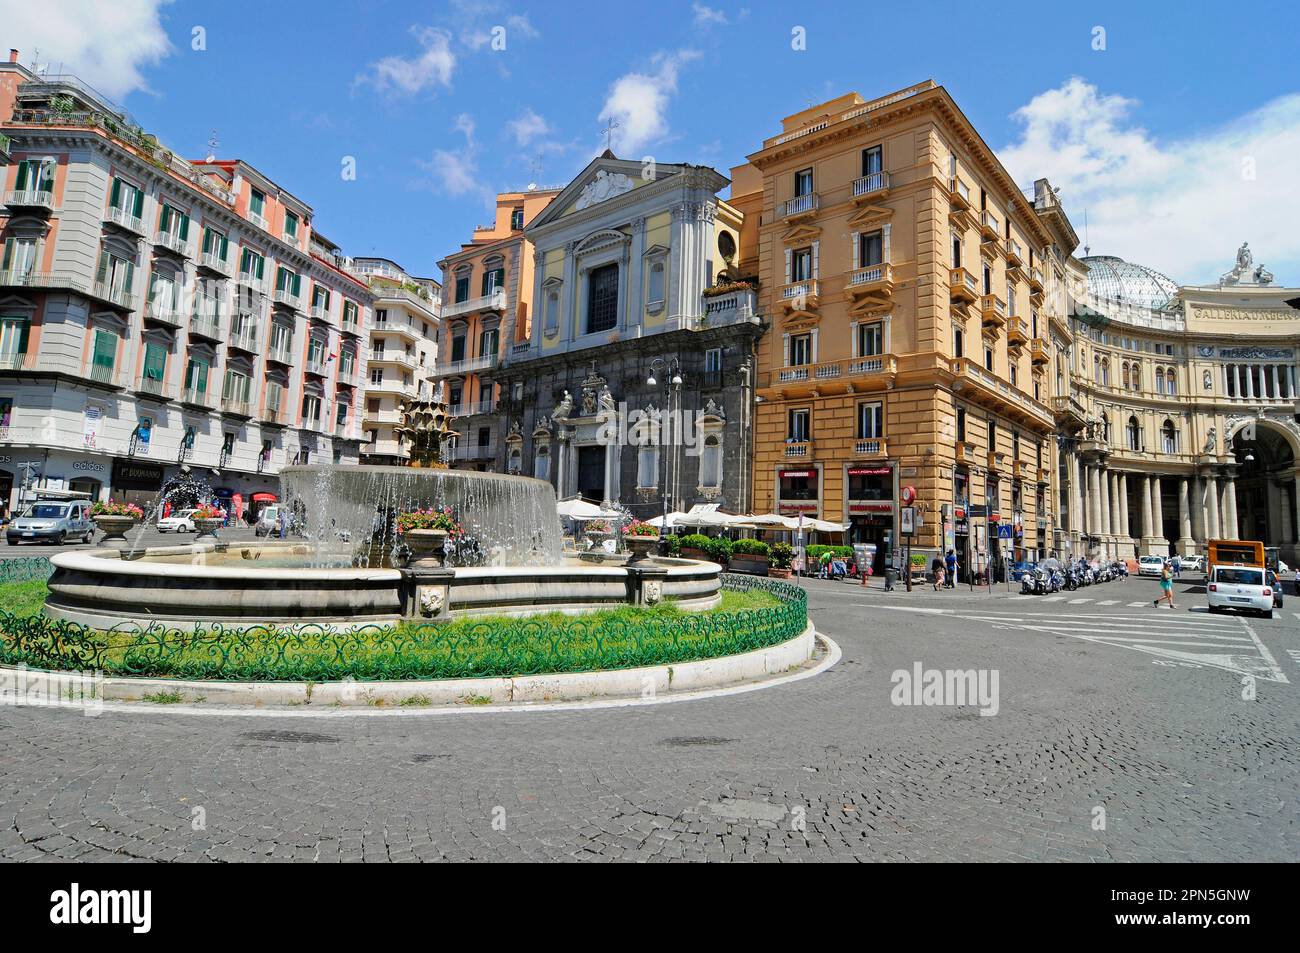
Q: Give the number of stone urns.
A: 5